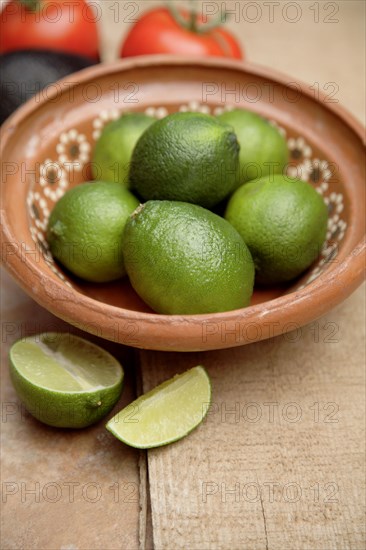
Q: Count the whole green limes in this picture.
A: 6